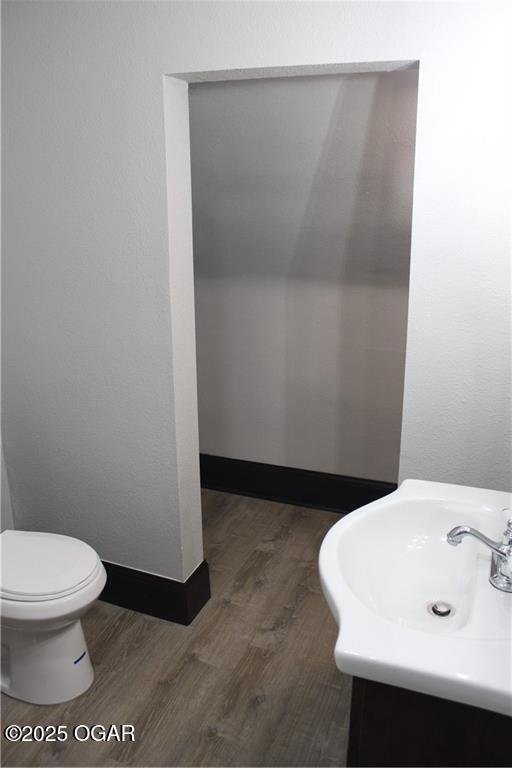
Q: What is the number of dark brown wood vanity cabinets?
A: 1